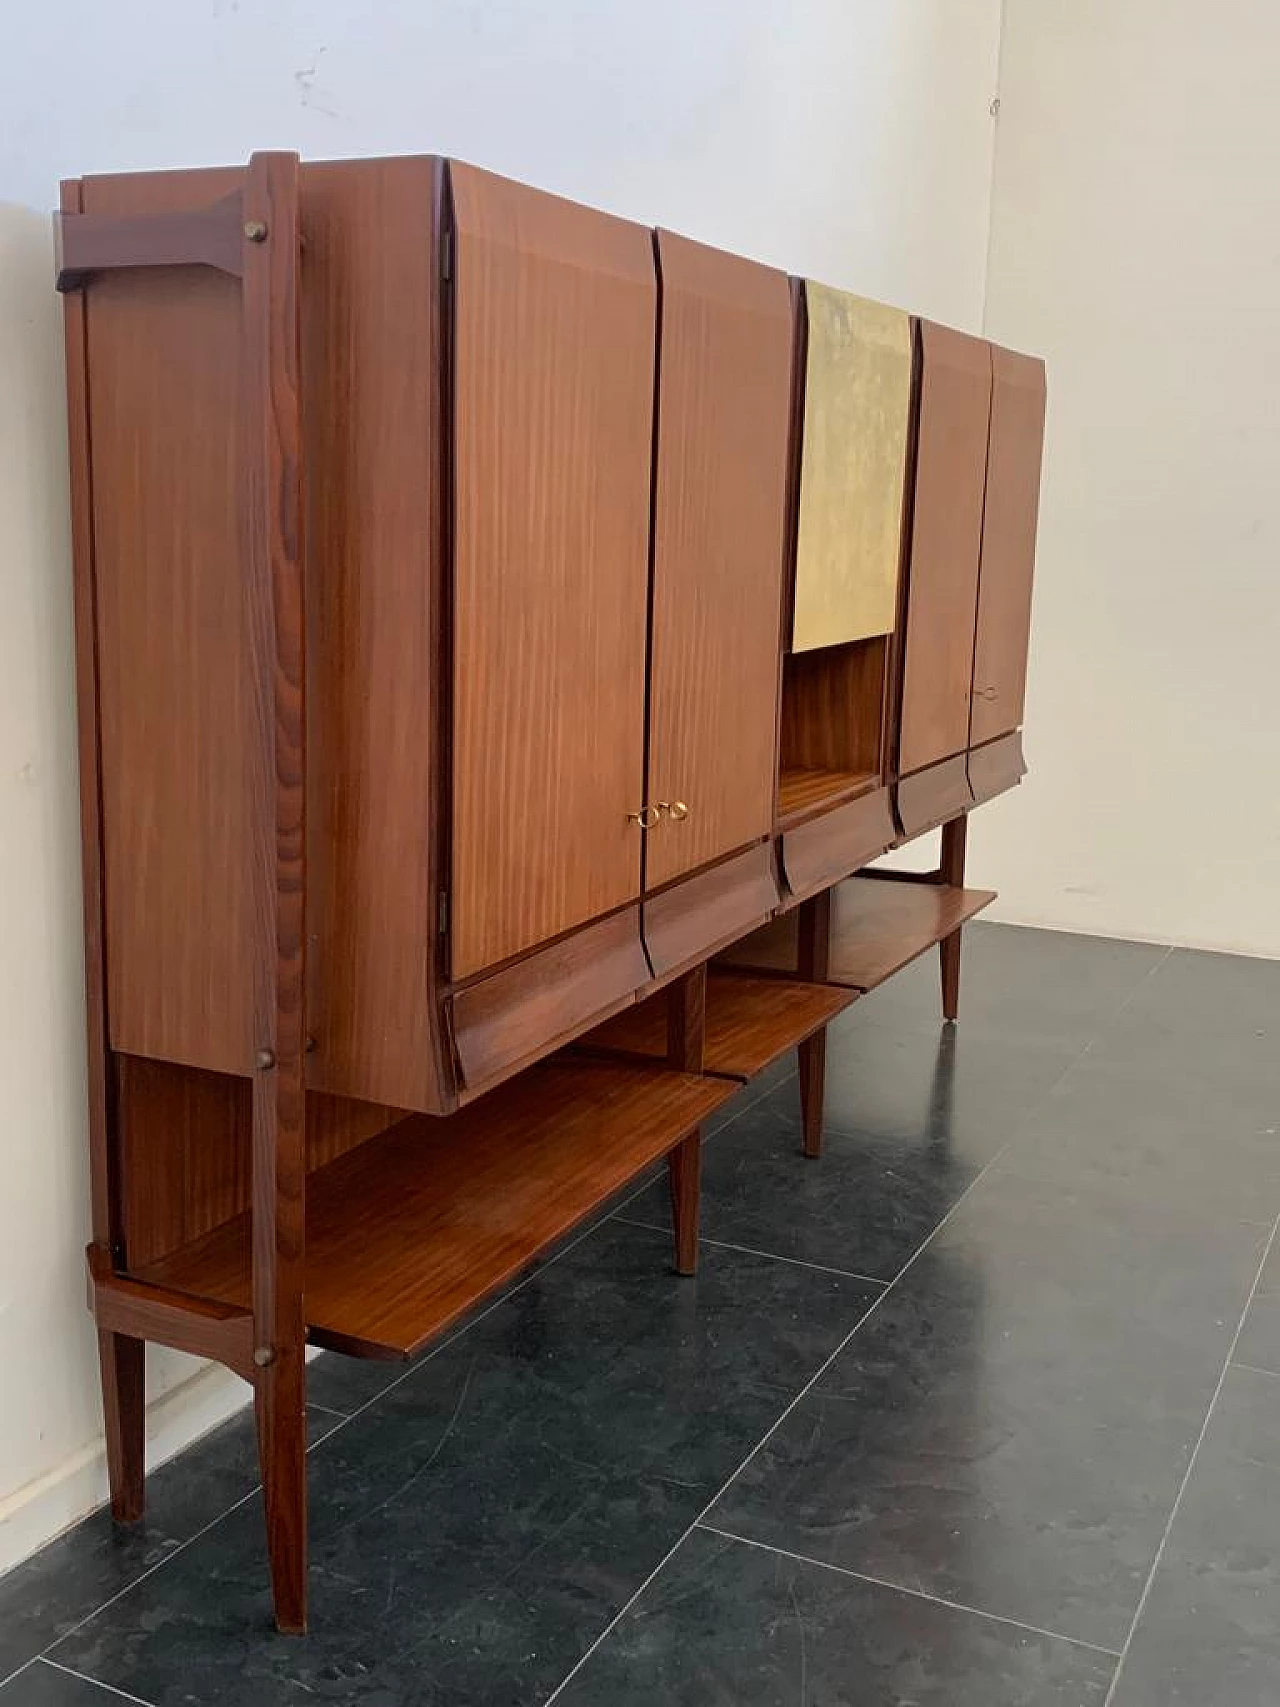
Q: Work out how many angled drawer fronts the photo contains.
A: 5